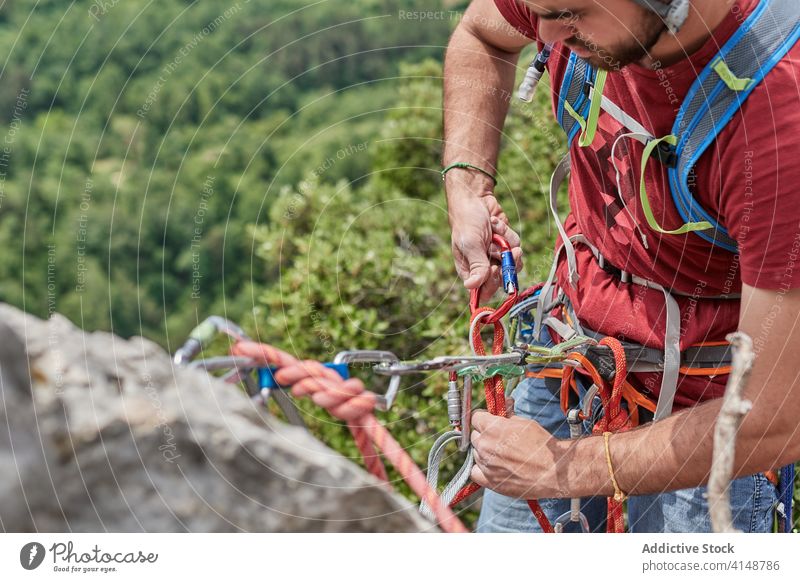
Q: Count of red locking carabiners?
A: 1